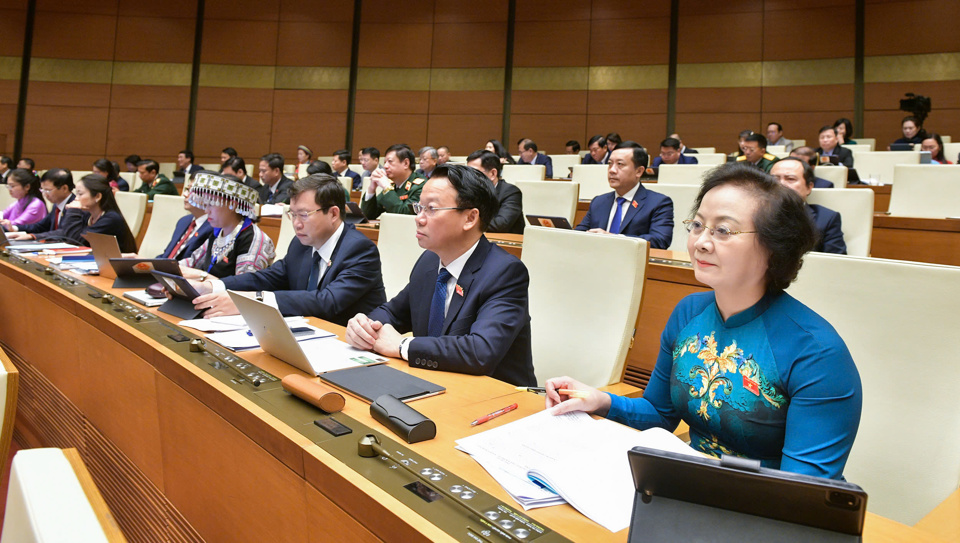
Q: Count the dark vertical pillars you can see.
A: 6